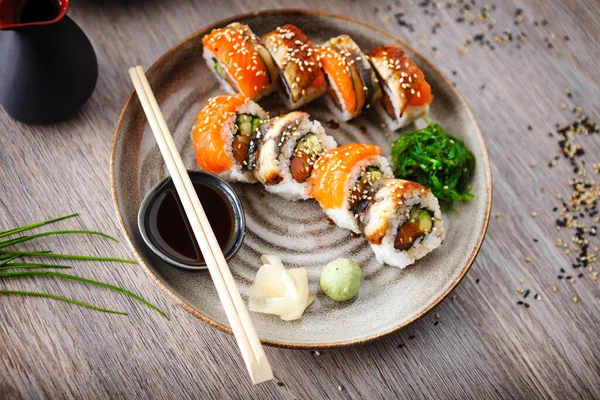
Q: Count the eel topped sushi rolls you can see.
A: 4